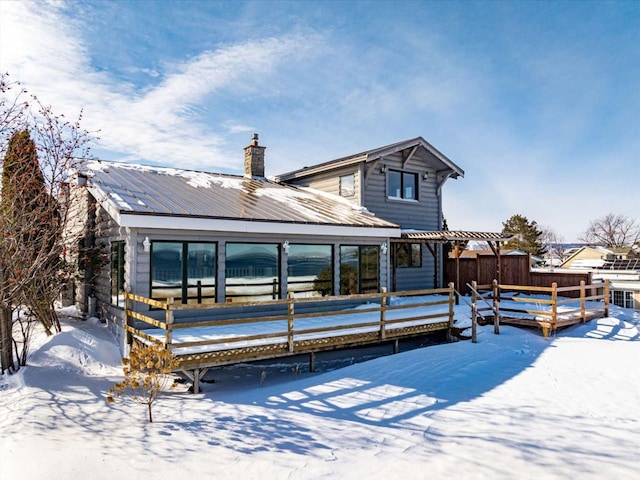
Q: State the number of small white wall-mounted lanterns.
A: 3